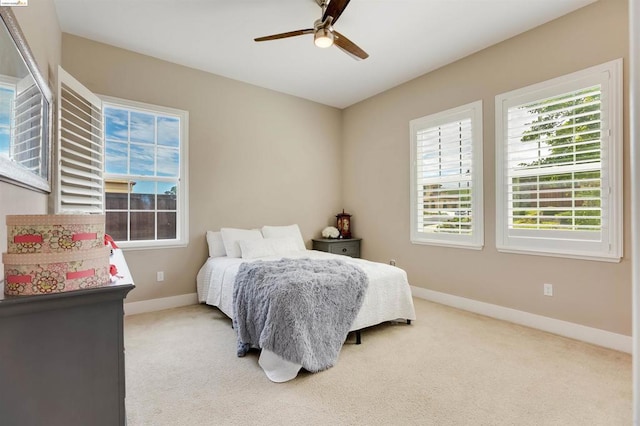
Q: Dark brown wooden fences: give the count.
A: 1